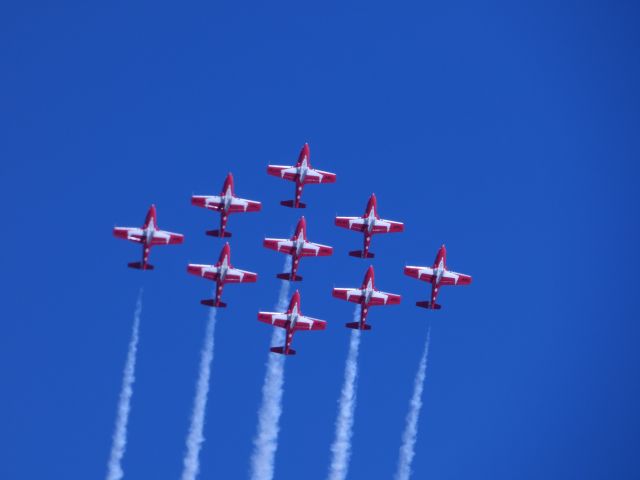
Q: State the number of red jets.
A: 9